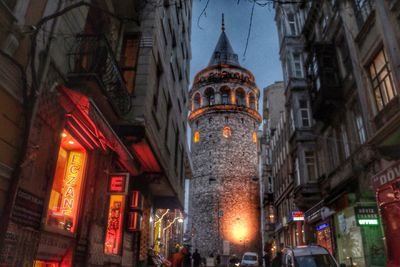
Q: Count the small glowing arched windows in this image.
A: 3